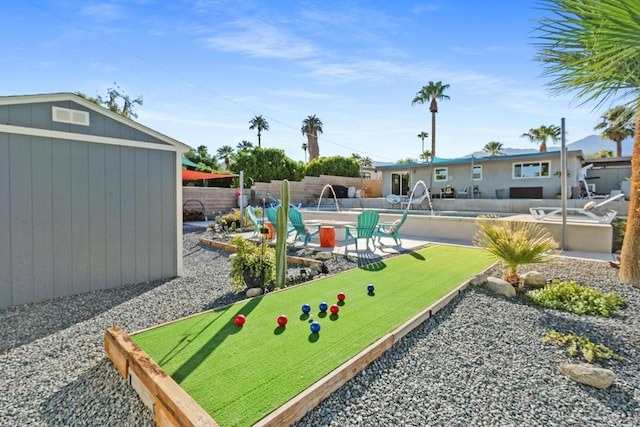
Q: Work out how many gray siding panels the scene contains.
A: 11